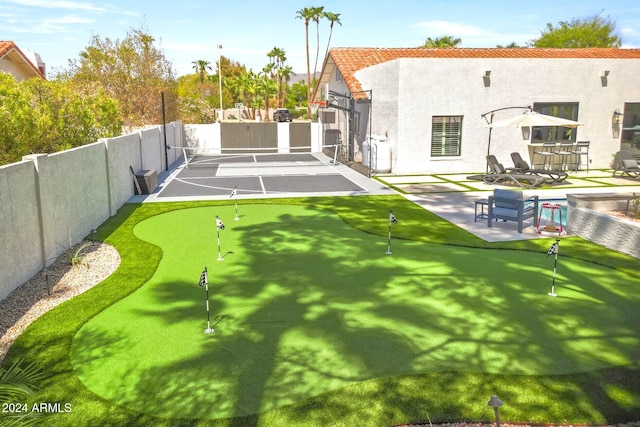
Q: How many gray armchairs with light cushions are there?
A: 1